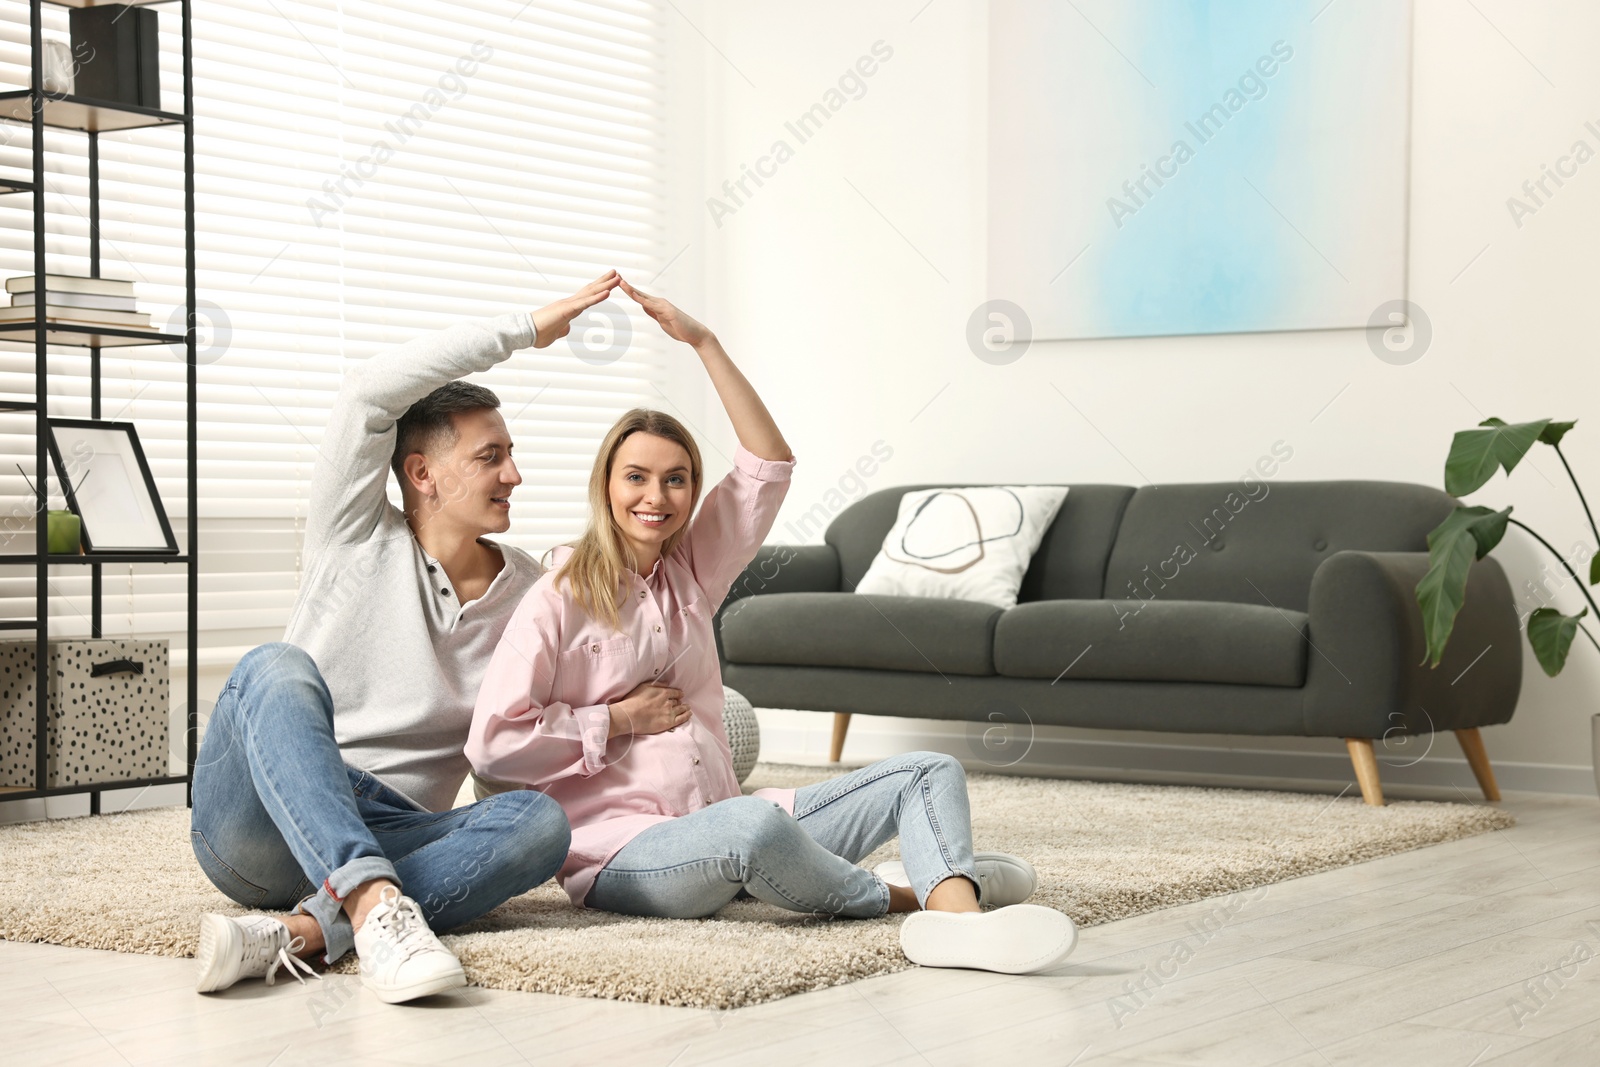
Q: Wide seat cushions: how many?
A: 2